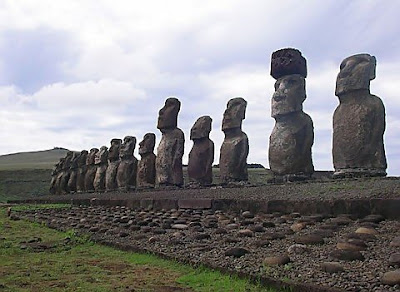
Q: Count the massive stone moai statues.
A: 15